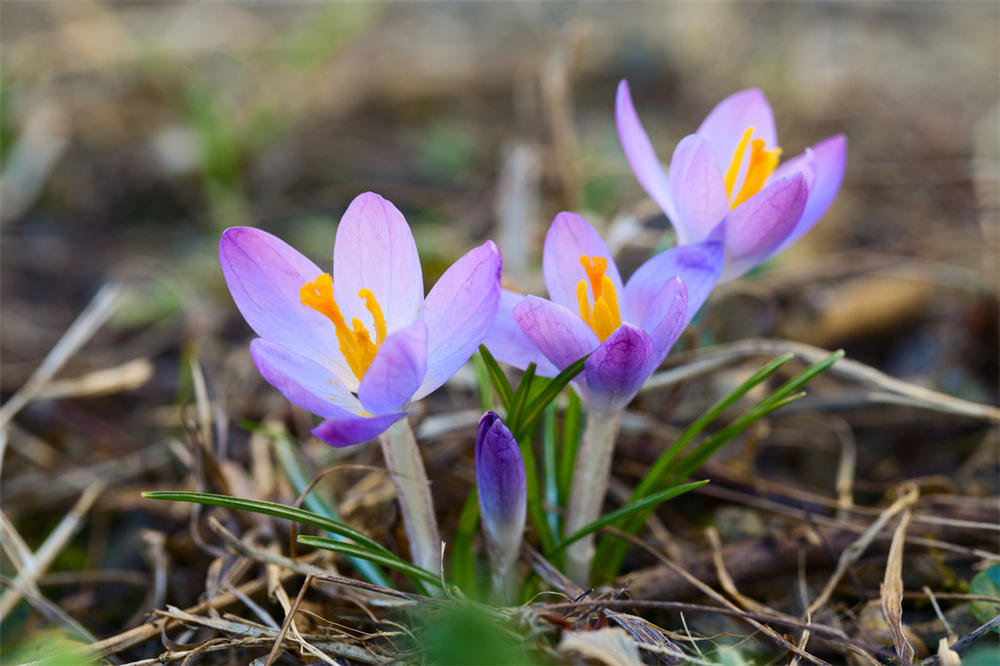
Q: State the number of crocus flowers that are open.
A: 3